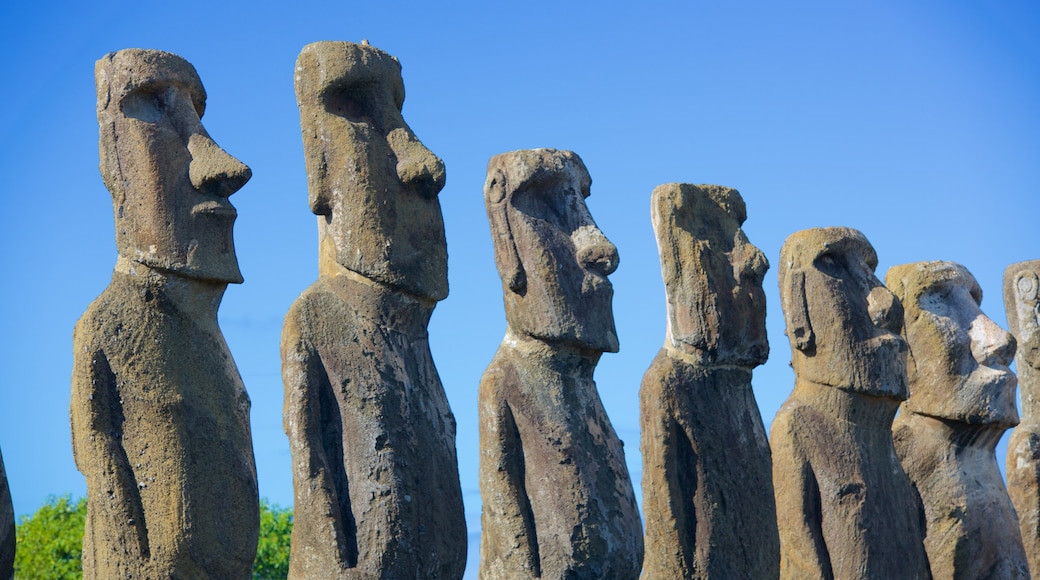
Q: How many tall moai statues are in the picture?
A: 7